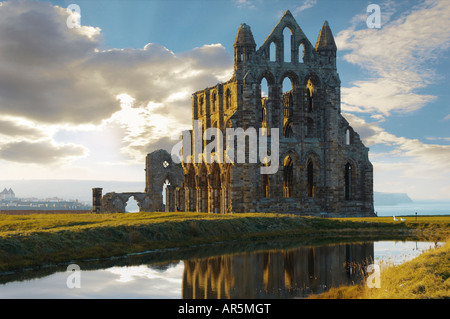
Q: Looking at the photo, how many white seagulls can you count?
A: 2